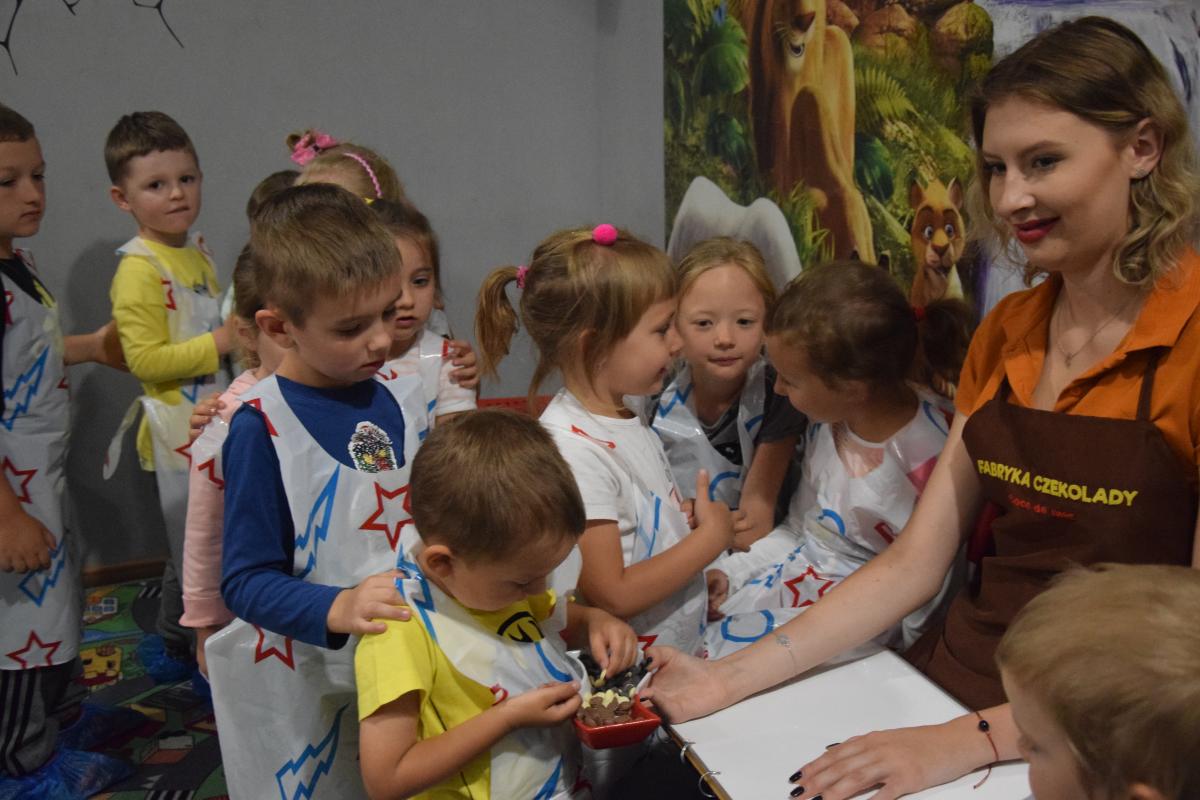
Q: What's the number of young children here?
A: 12